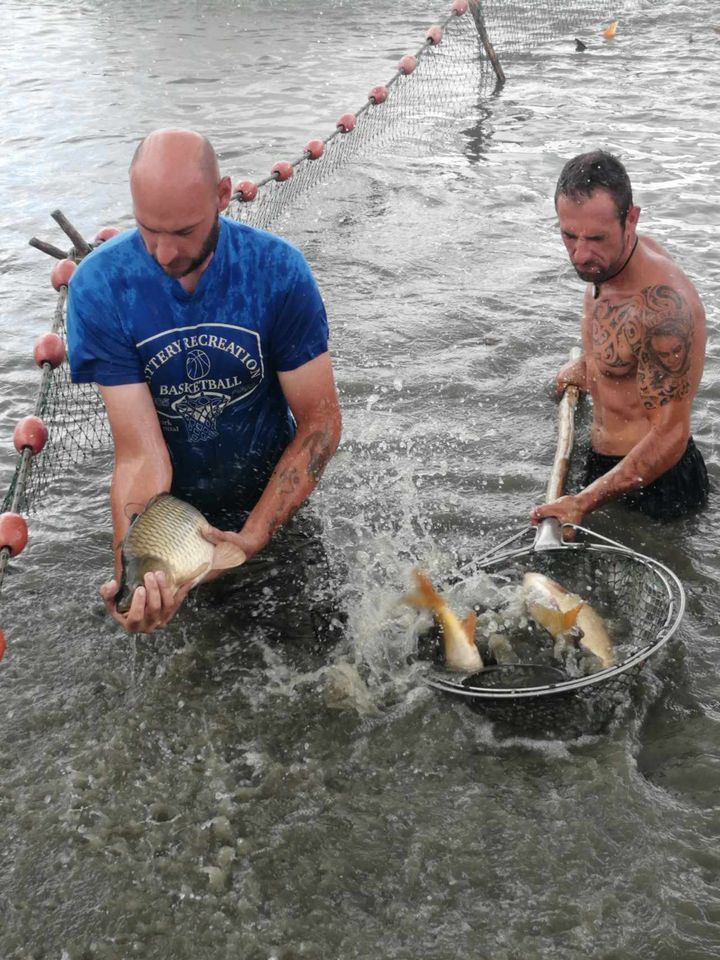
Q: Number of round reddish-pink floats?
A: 14